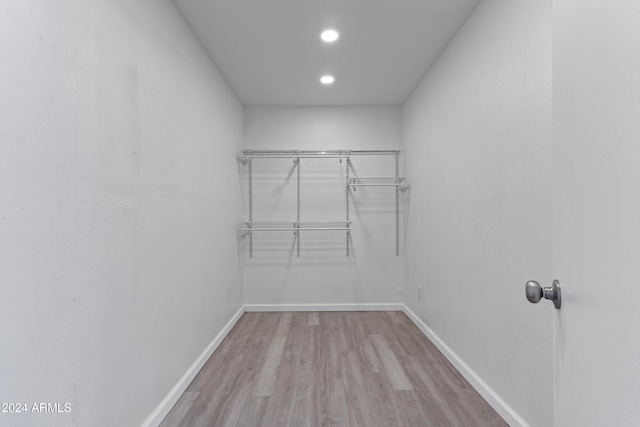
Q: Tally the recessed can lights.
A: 2